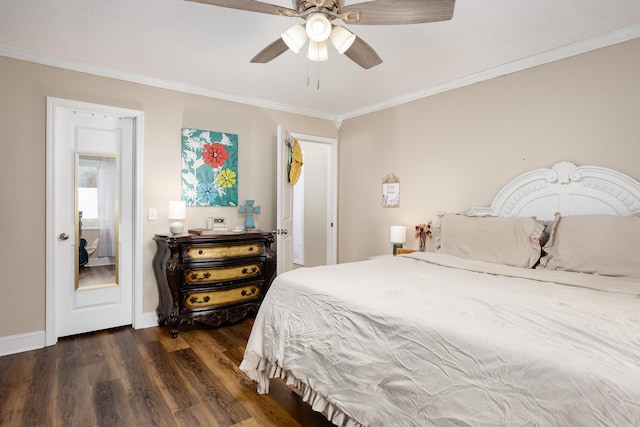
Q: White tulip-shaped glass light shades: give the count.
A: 4